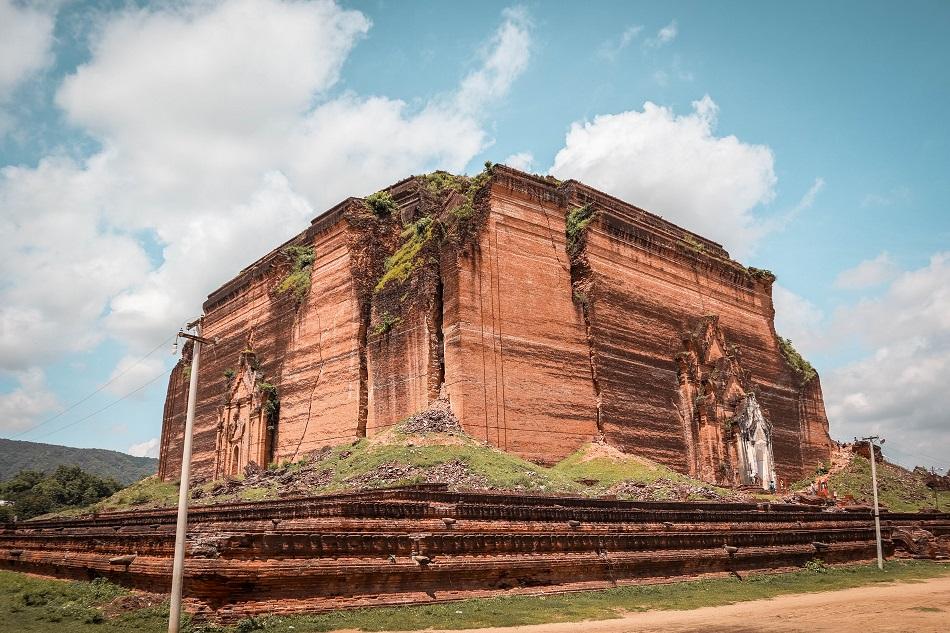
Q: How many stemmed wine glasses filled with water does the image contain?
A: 0